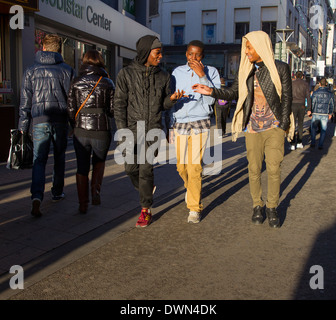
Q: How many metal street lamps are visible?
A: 1